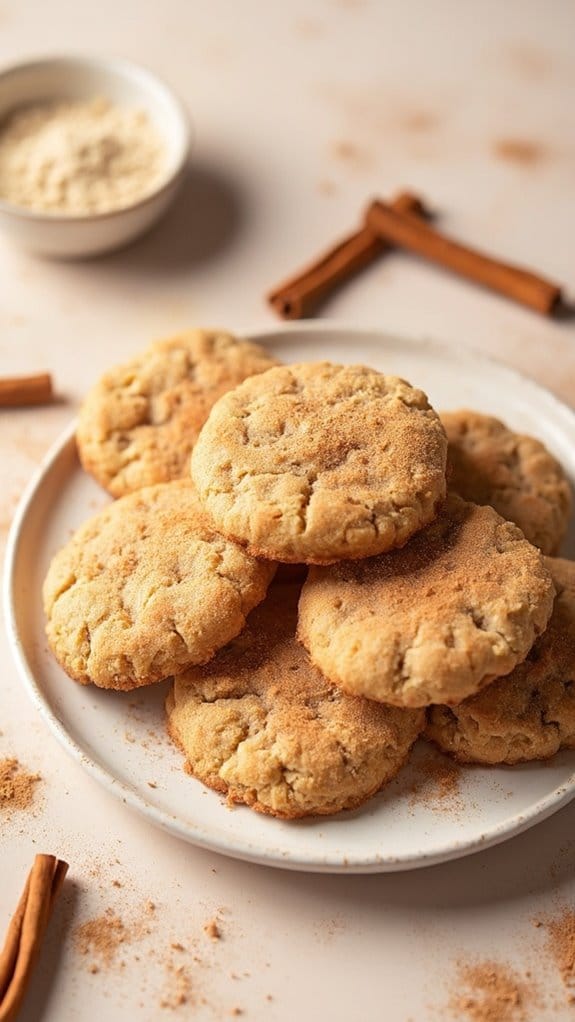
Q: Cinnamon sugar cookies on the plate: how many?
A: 7